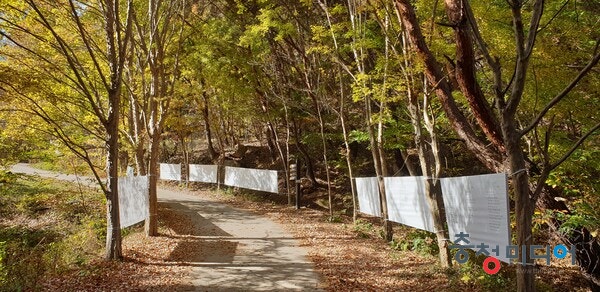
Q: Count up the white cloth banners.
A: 7